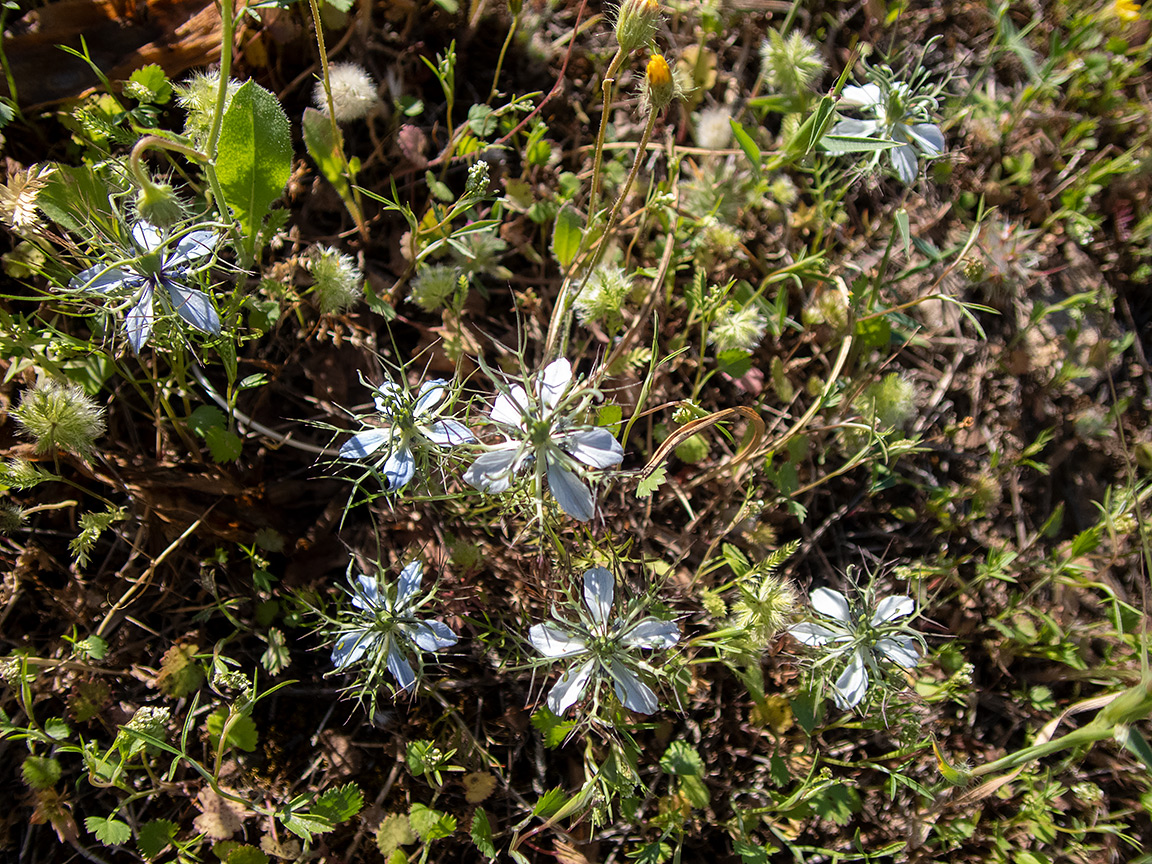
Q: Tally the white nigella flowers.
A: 7